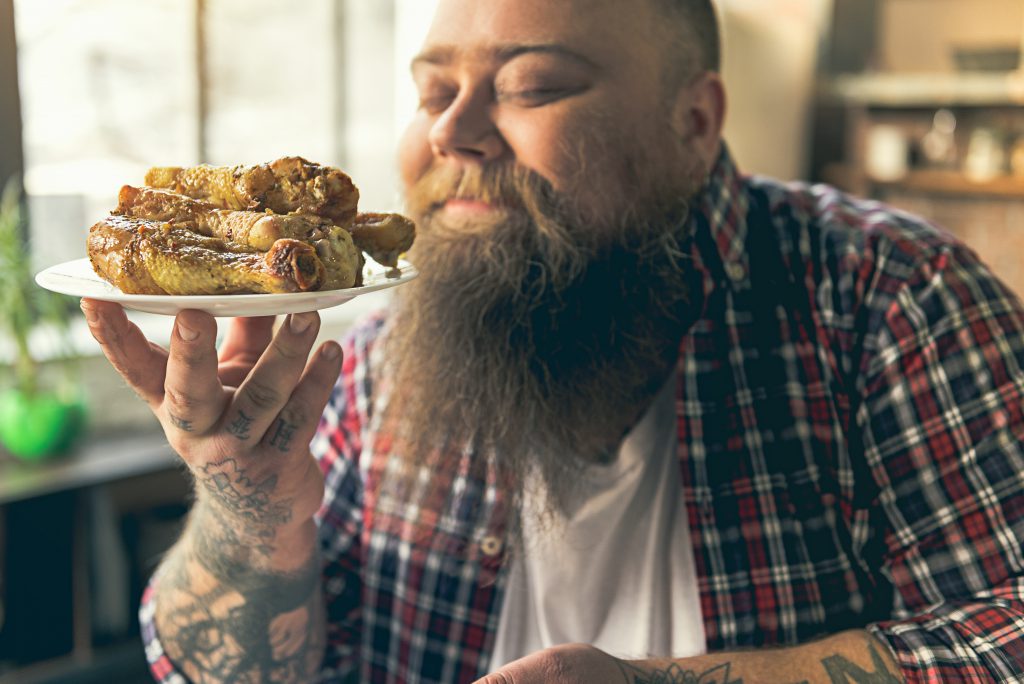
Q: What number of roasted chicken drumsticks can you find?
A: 4